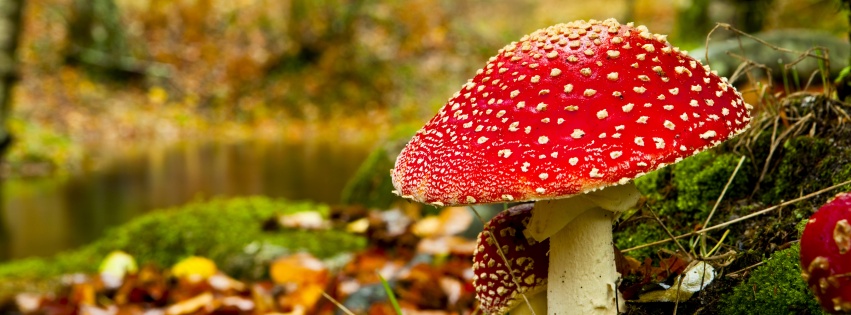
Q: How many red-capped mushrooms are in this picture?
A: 3